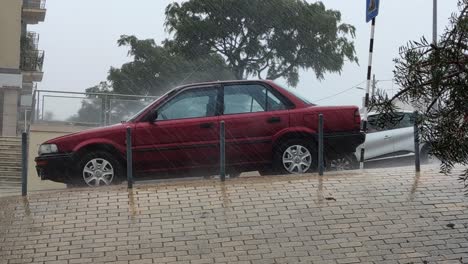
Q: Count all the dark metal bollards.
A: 5